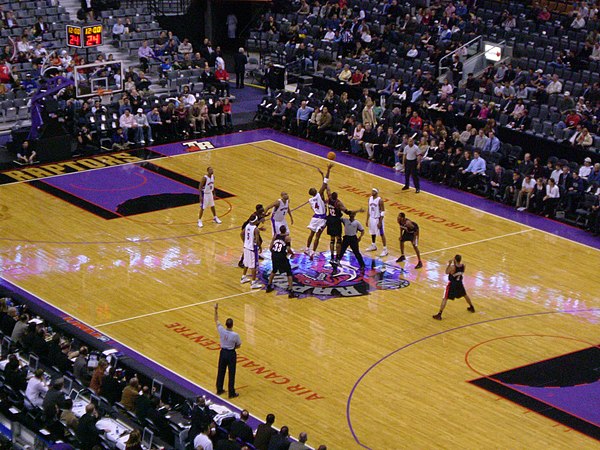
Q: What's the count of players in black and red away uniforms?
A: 5